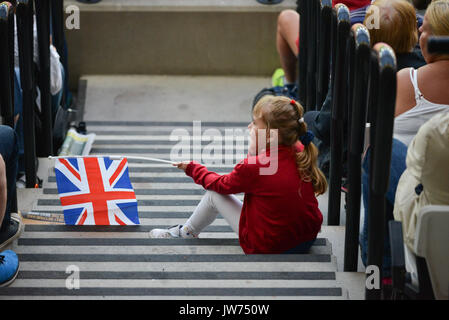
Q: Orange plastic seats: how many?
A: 0